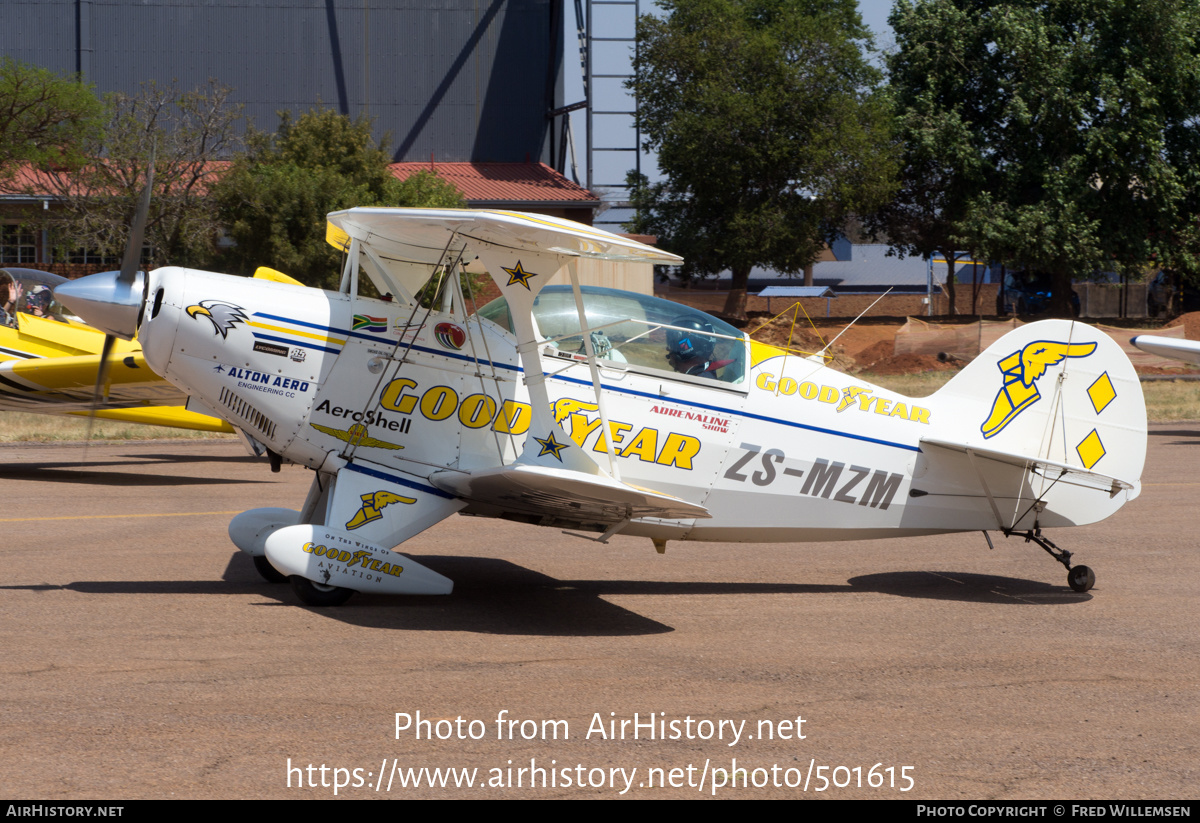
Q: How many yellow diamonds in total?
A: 2